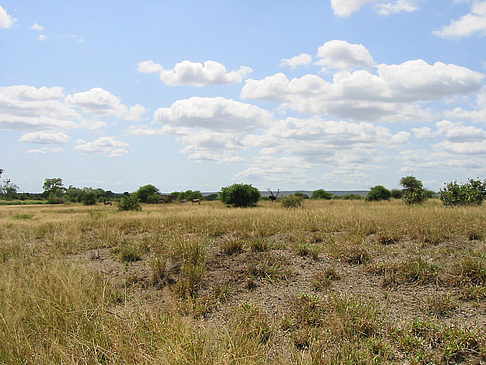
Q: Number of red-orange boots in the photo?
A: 0